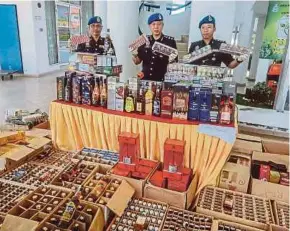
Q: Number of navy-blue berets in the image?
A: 3